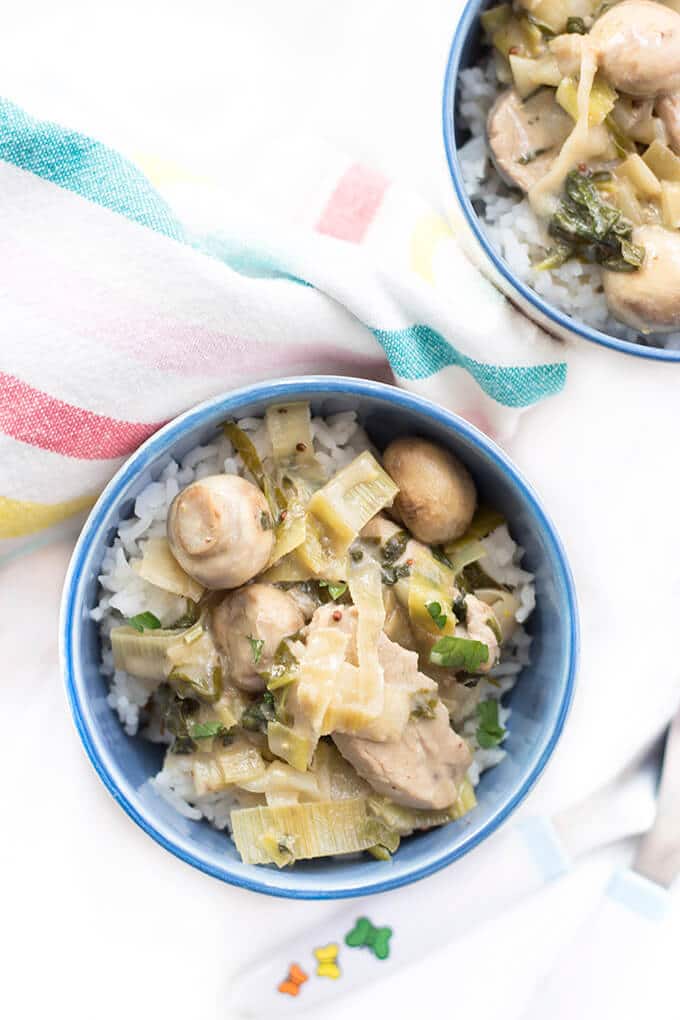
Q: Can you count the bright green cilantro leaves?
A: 7